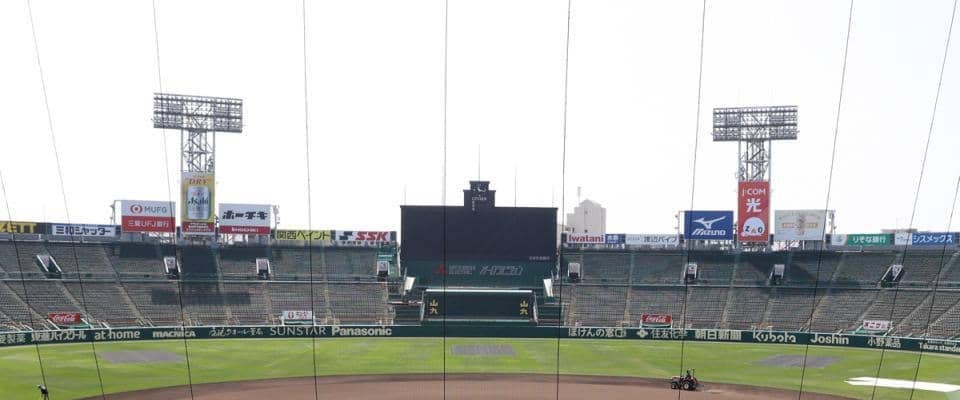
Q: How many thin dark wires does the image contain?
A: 10